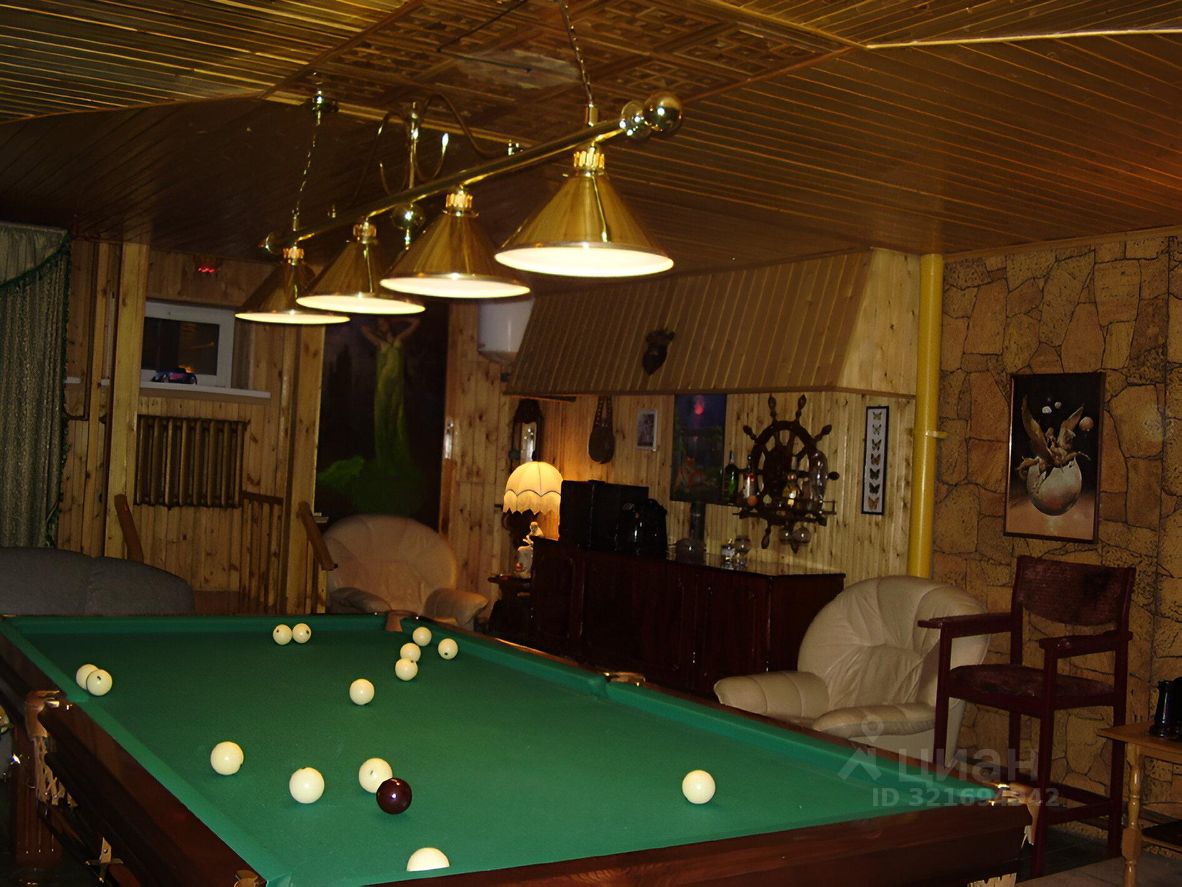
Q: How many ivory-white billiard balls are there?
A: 14